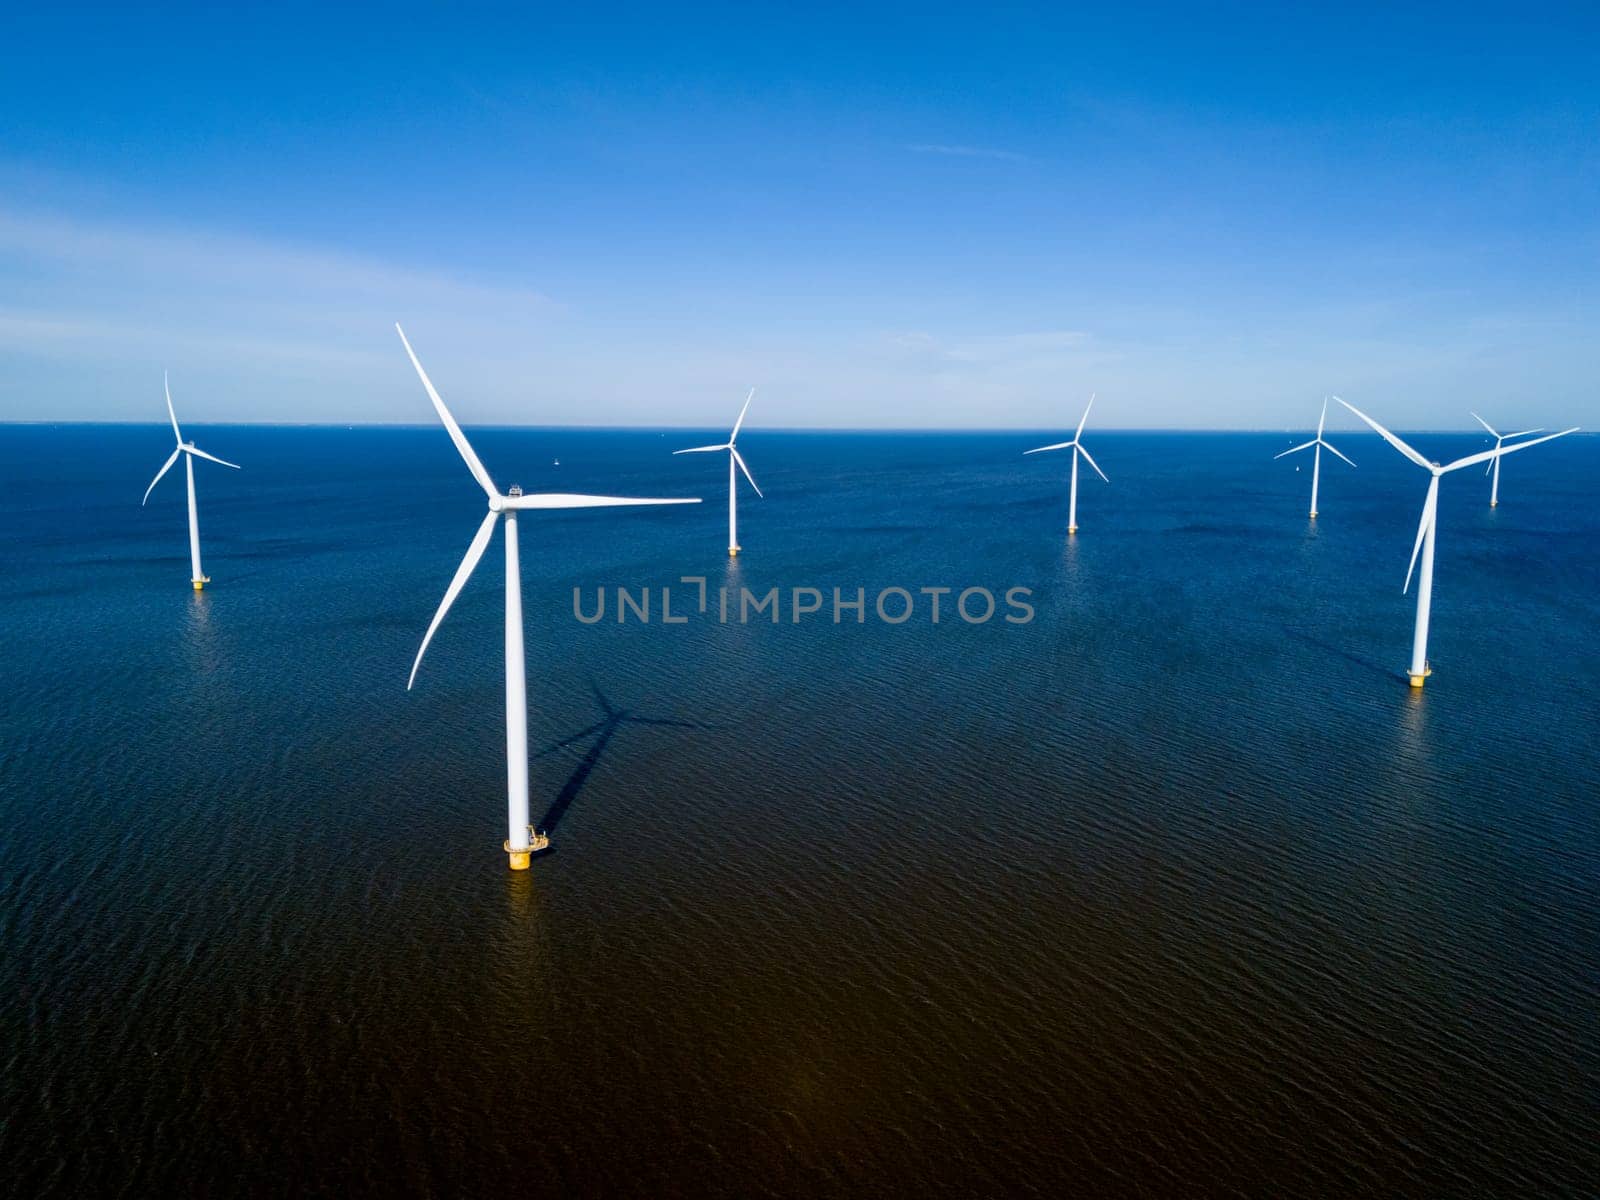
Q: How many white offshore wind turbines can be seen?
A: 7